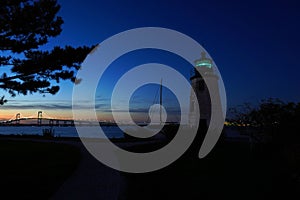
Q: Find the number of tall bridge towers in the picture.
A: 2